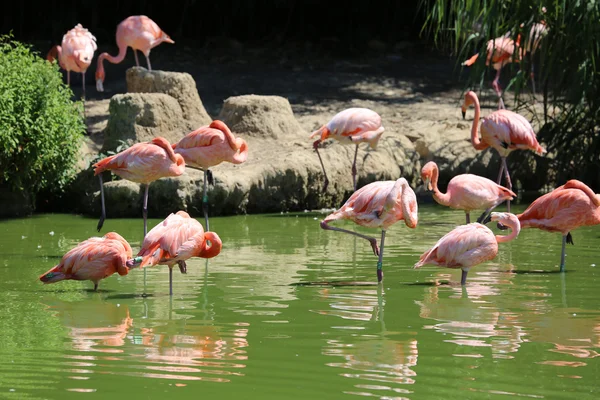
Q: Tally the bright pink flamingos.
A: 14